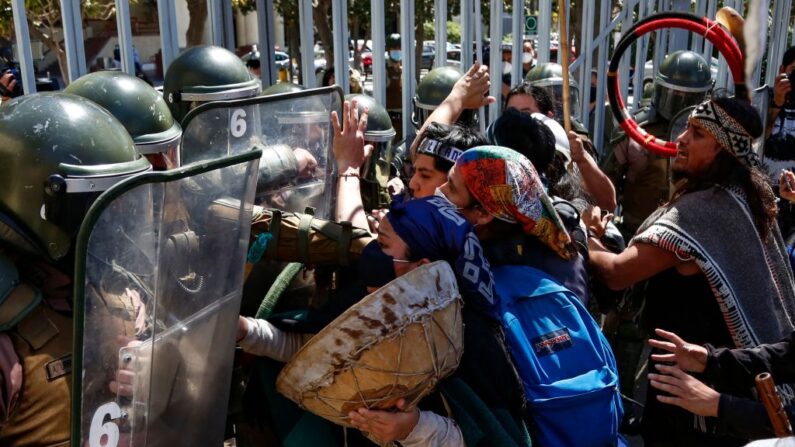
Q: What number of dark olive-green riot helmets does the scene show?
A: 8